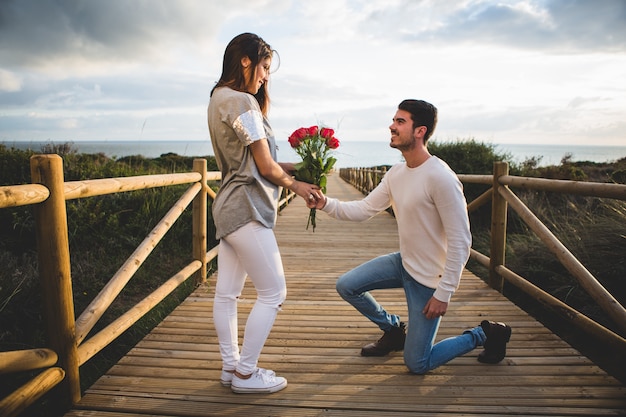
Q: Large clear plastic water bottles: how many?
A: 0